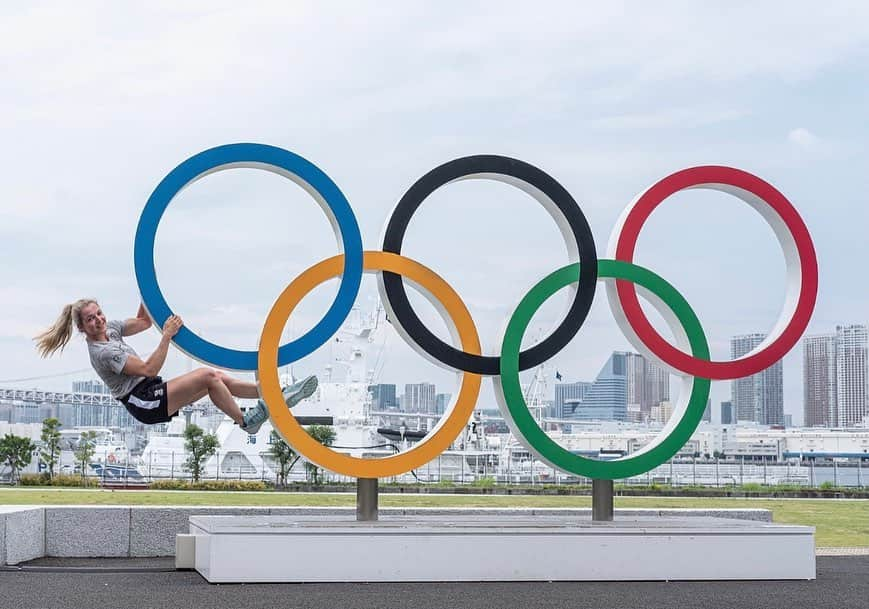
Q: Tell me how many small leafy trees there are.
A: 6